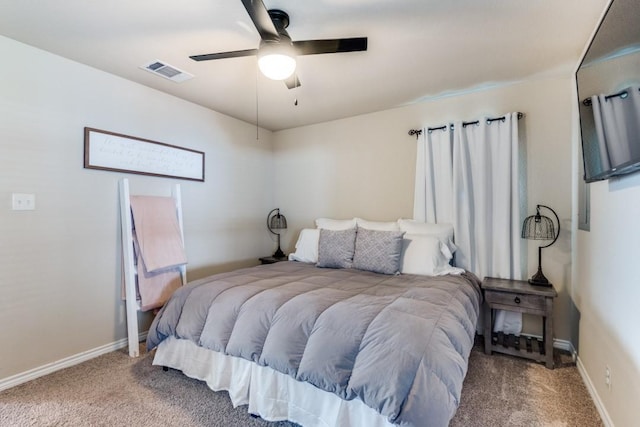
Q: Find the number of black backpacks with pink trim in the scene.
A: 0